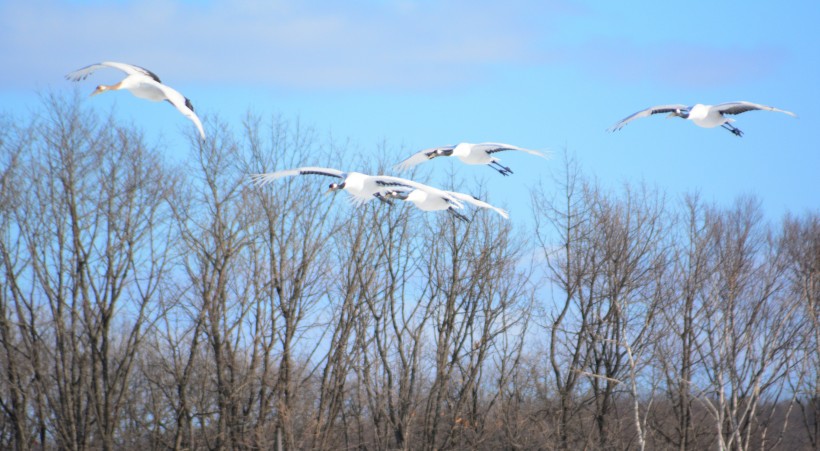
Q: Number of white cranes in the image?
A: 5